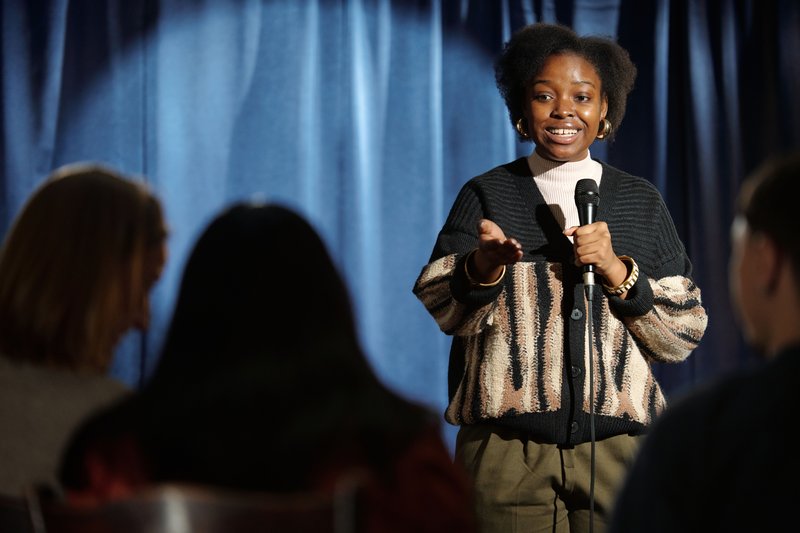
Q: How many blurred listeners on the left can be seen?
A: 2